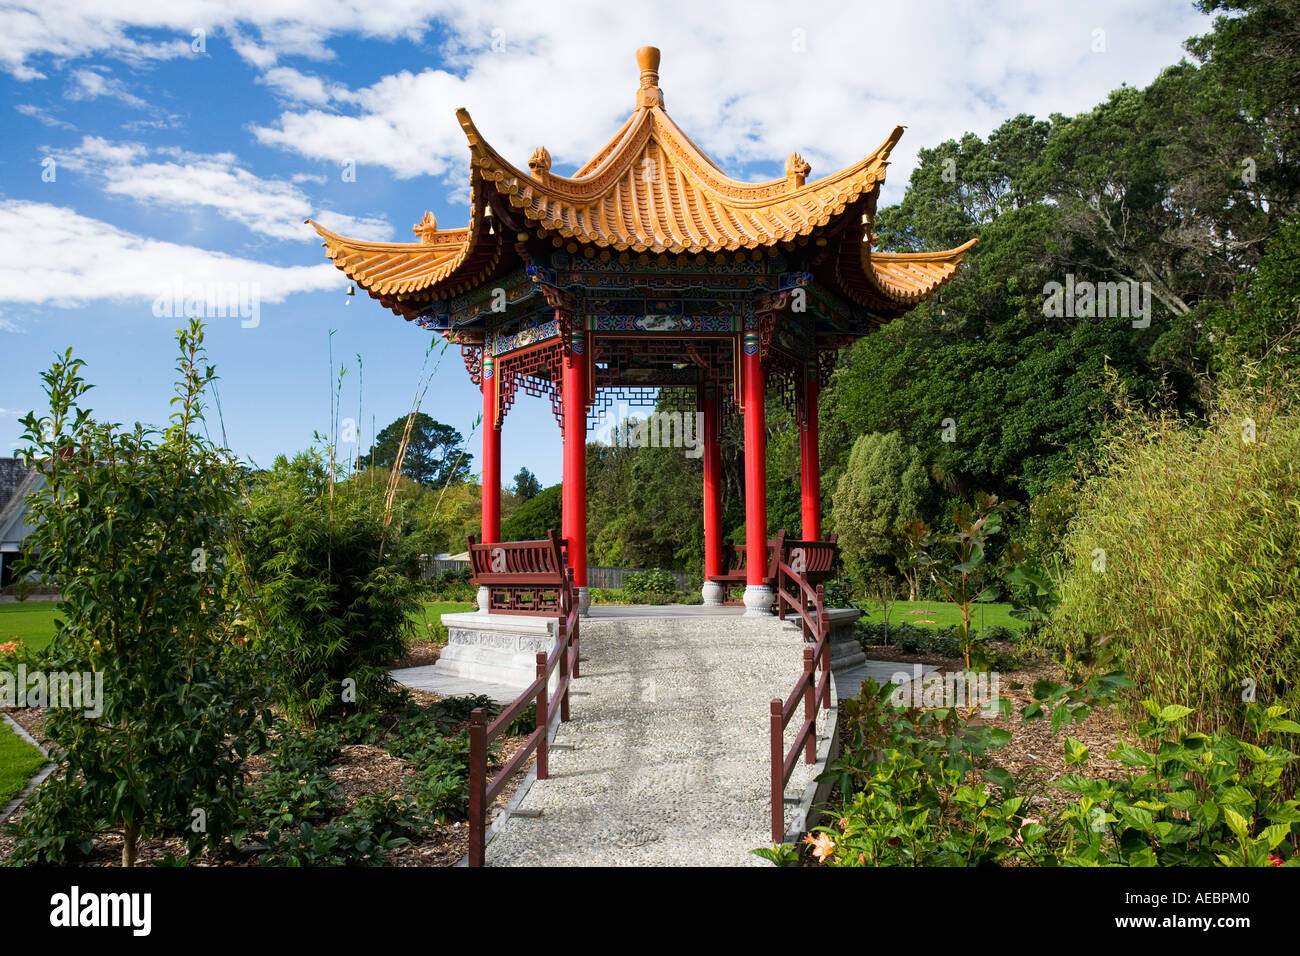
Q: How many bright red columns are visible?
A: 5